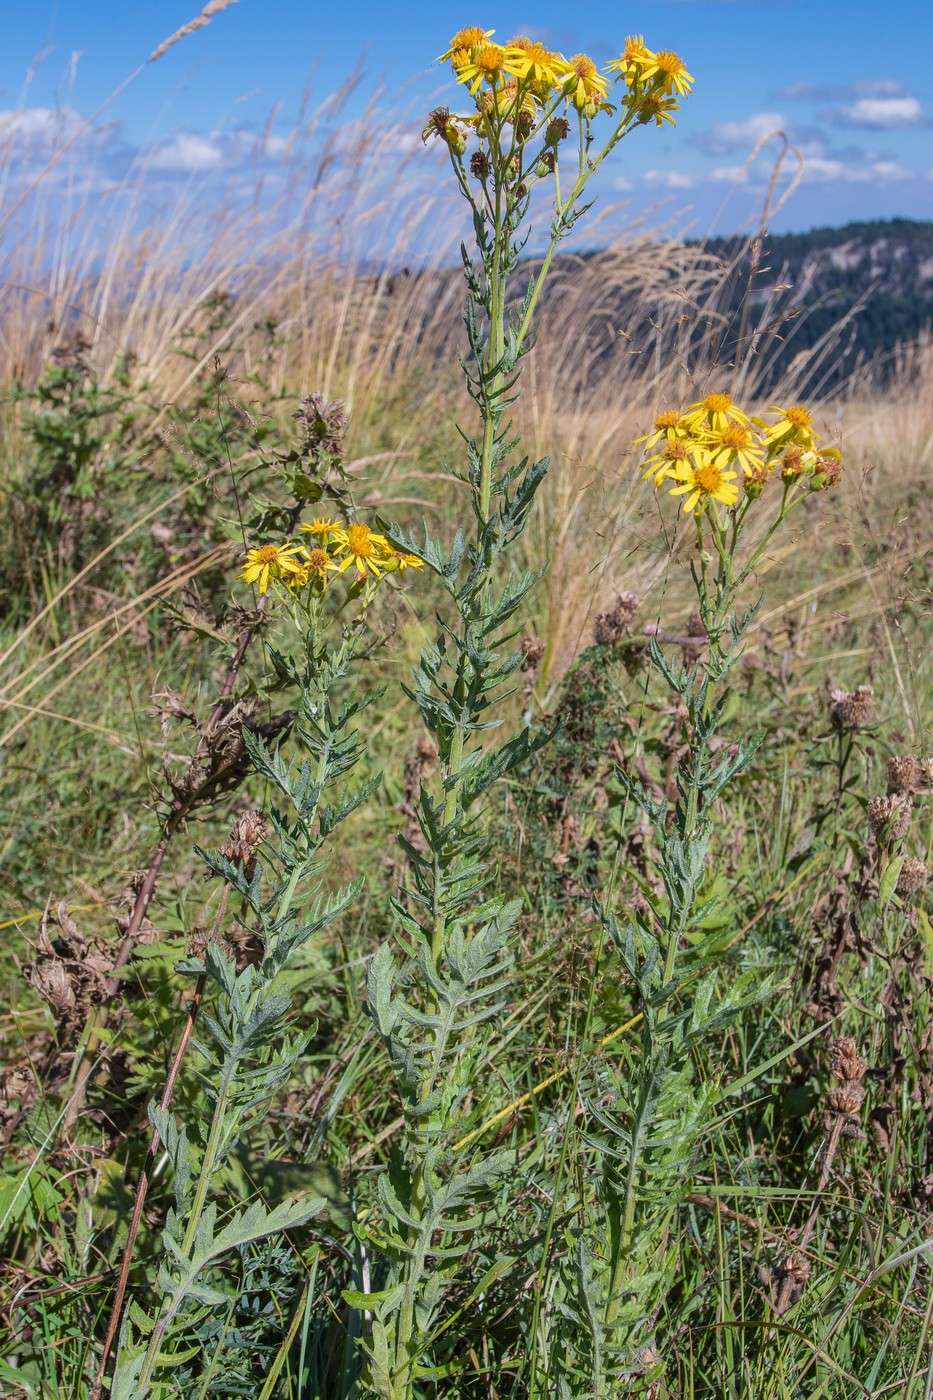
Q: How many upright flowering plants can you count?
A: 3